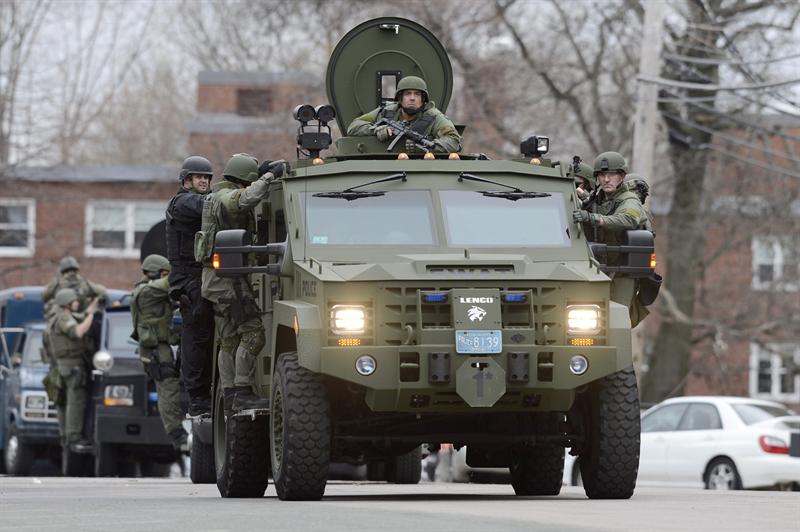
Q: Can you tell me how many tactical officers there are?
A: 9